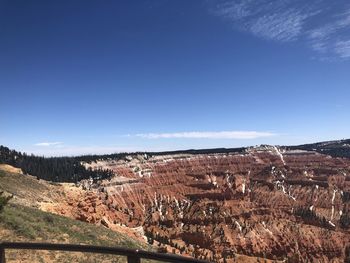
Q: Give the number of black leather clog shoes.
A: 0